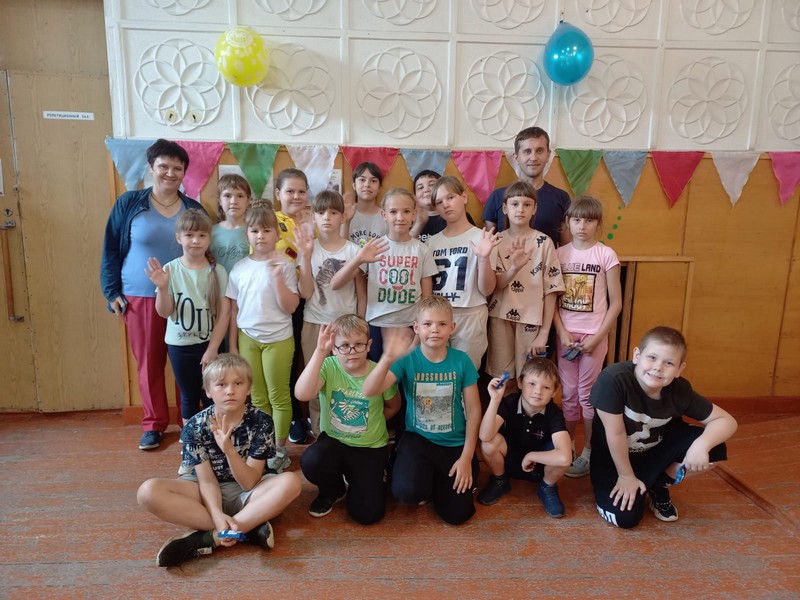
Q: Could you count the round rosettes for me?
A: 14